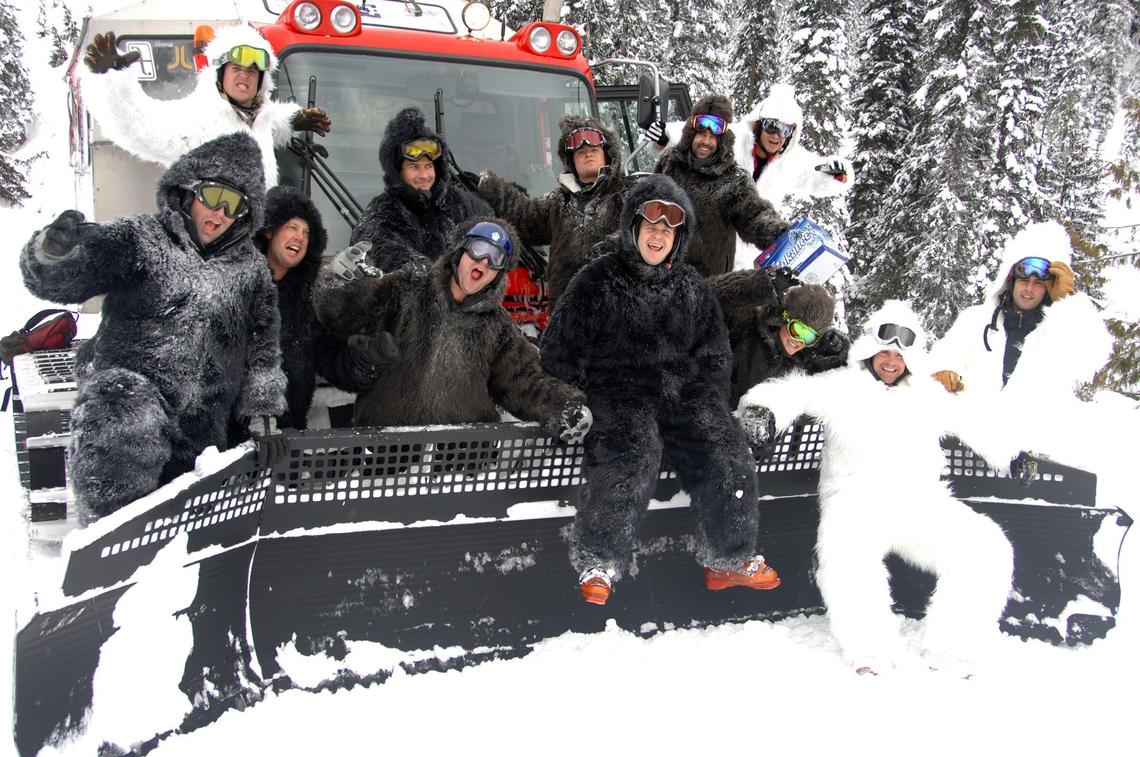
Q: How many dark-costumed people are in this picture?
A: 8